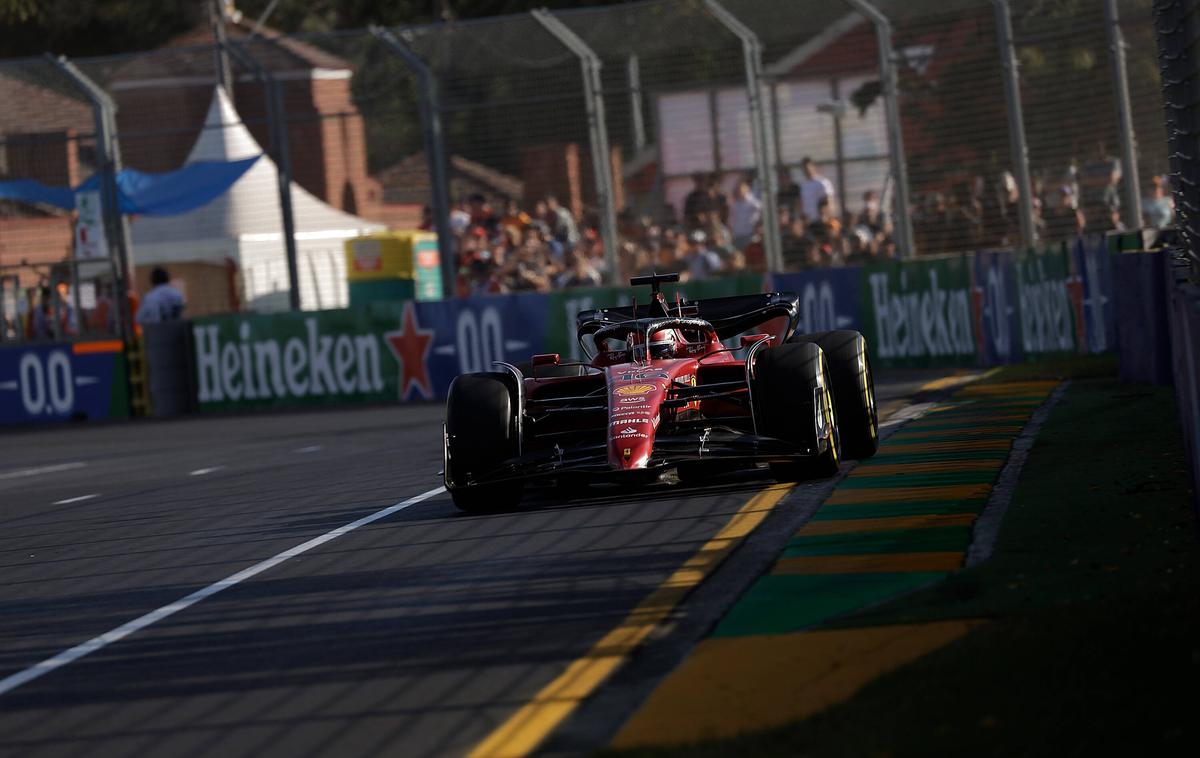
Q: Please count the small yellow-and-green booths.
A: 1